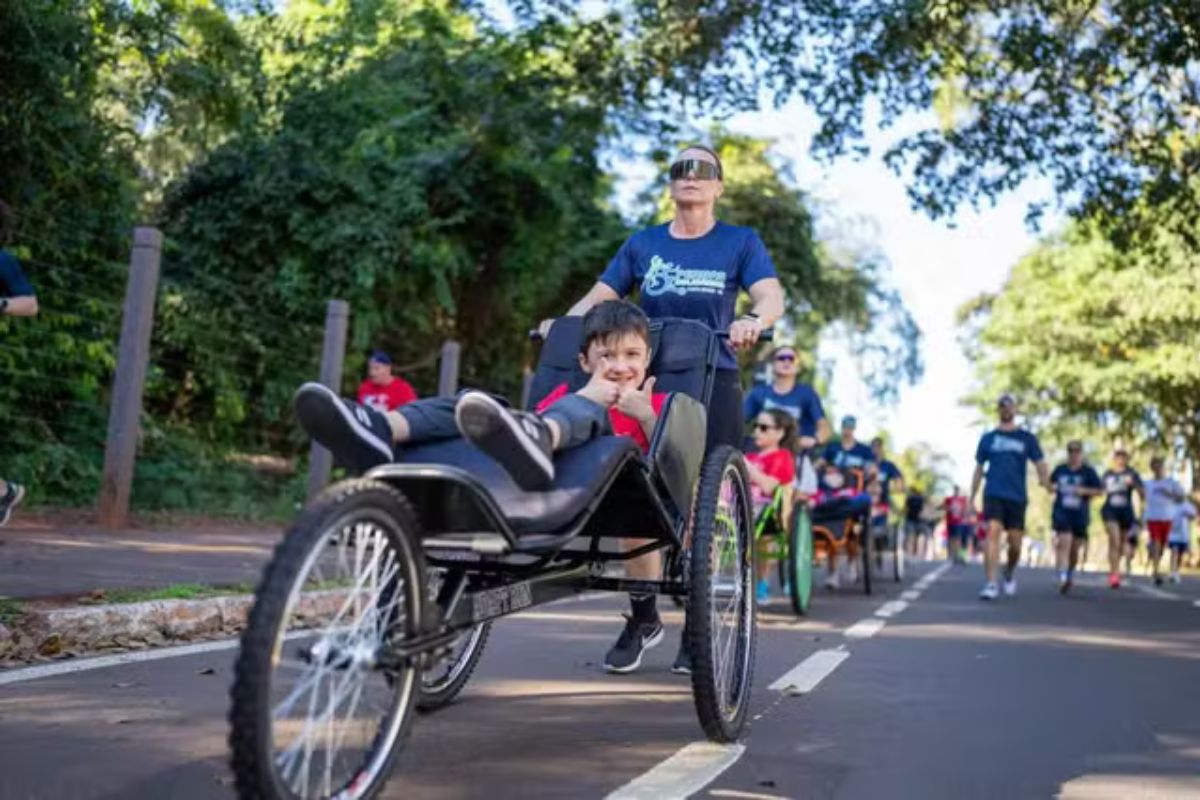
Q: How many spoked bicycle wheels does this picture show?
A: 3